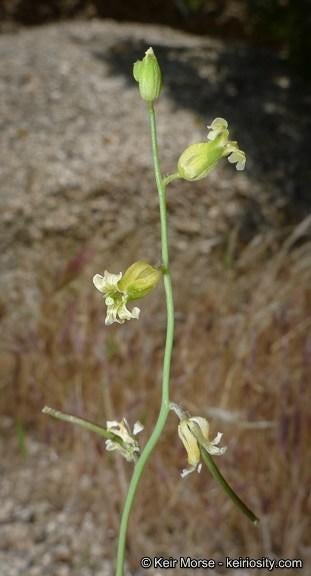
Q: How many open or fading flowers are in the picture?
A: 4